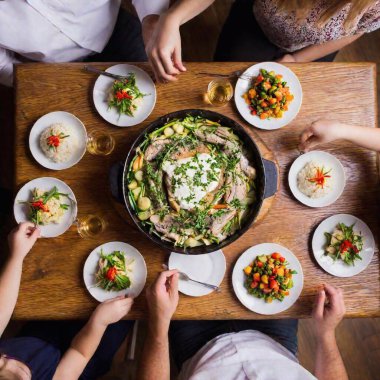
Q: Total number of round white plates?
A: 9